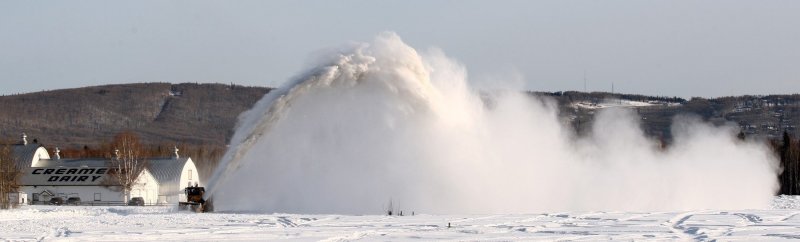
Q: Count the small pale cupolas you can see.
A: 4